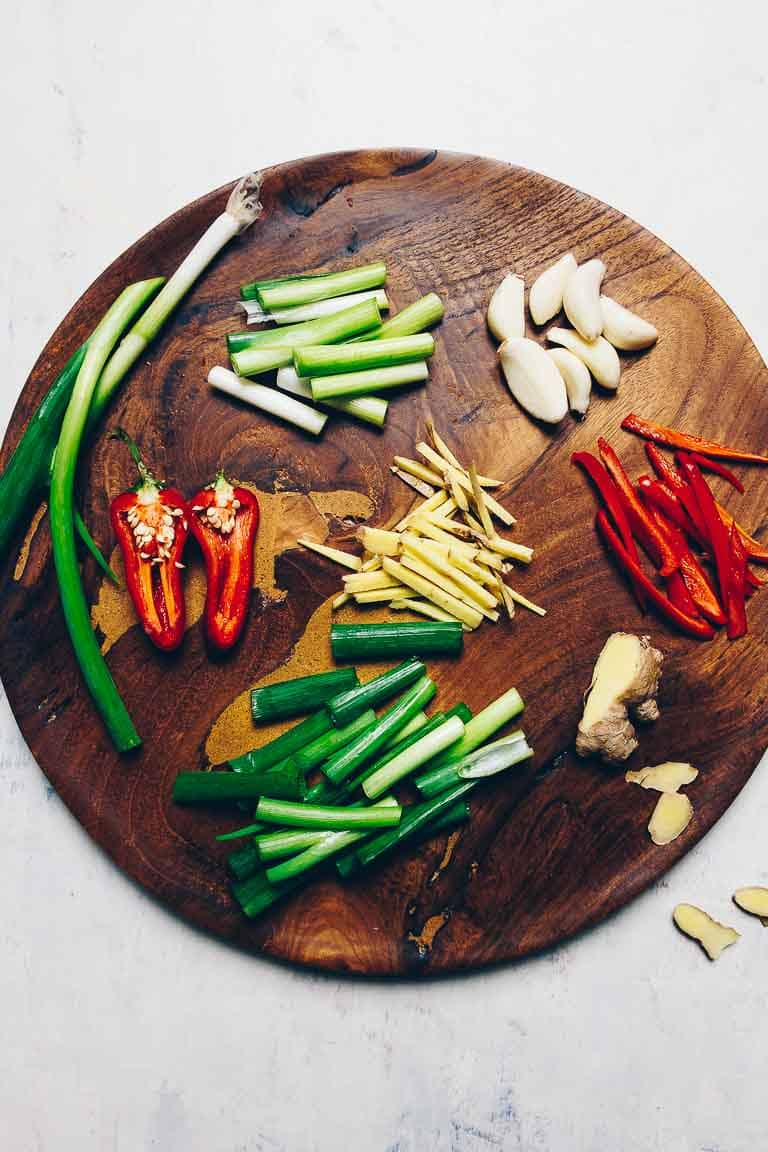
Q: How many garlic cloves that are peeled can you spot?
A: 7